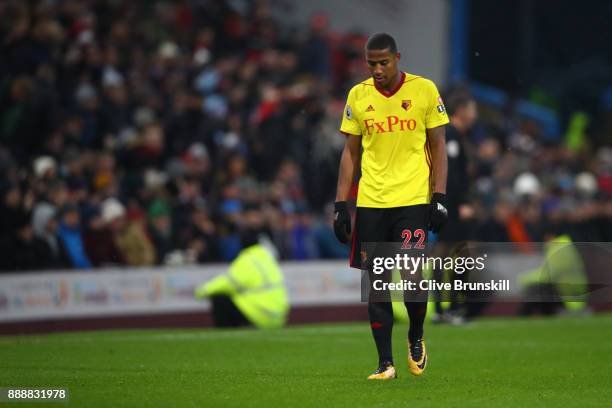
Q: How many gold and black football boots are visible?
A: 2